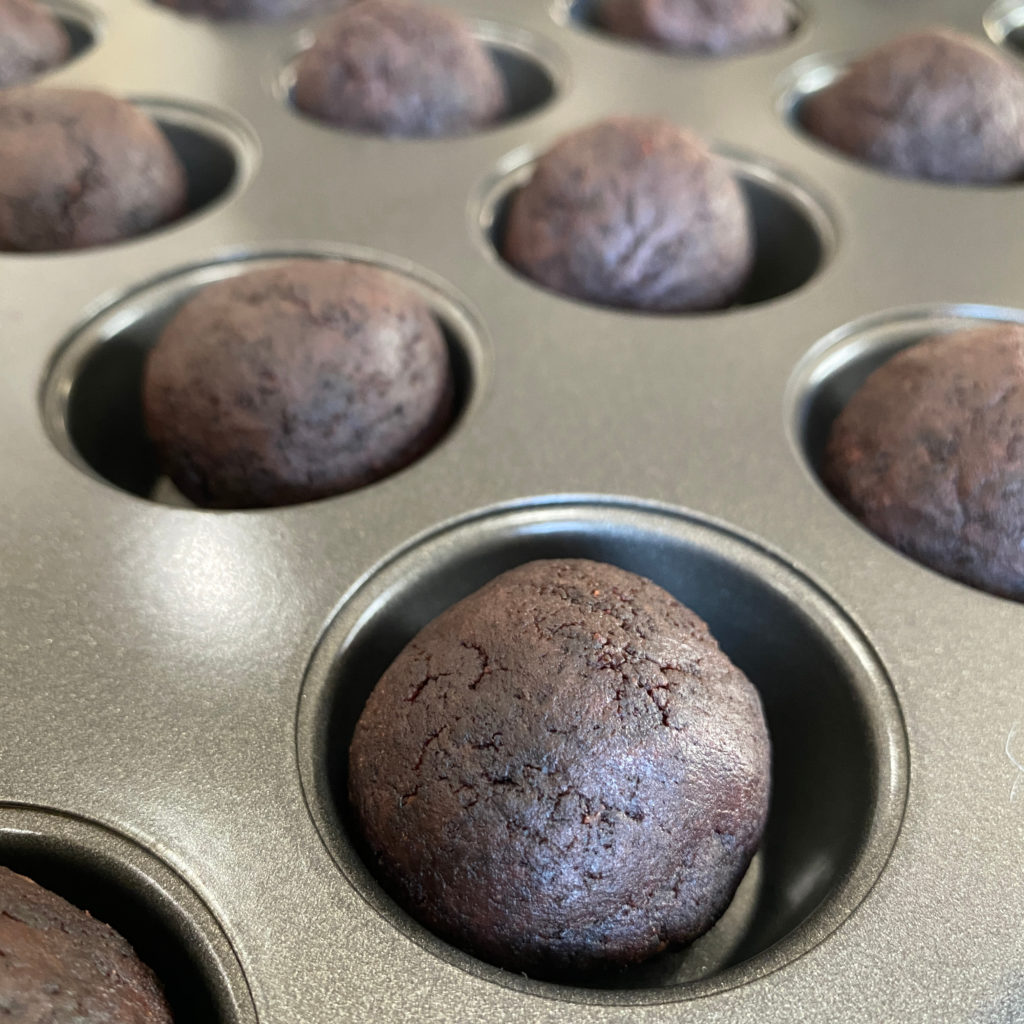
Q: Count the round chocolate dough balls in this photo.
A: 11